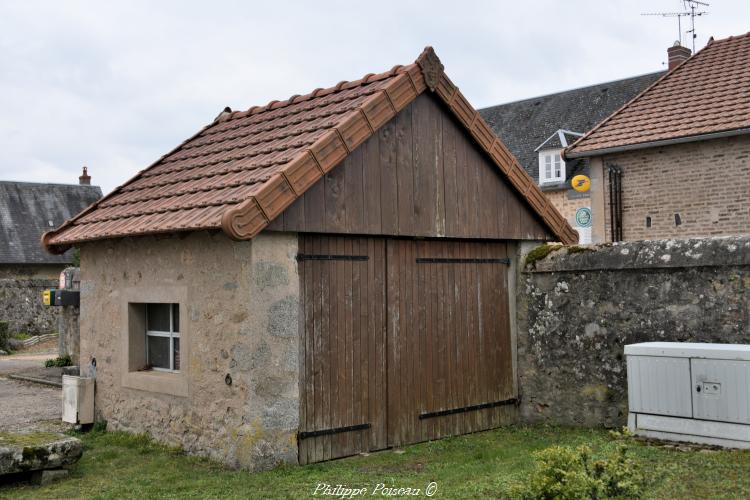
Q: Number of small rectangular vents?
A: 2